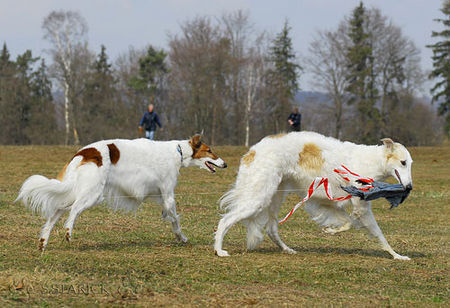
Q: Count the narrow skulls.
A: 2